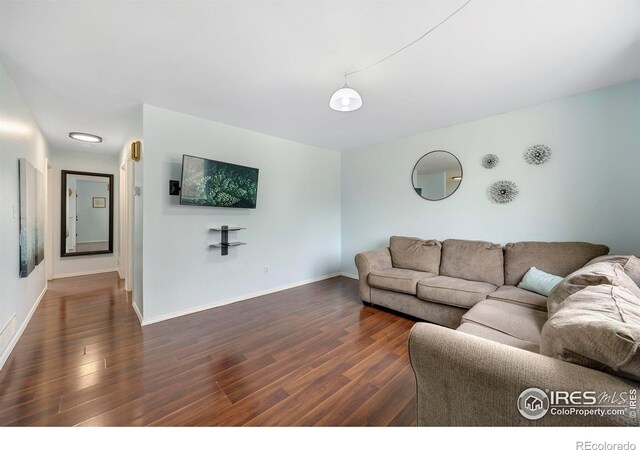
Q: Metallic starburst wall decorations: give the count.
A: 3